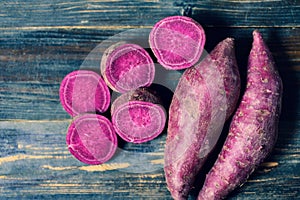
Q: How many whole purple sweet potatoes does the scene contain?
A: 2